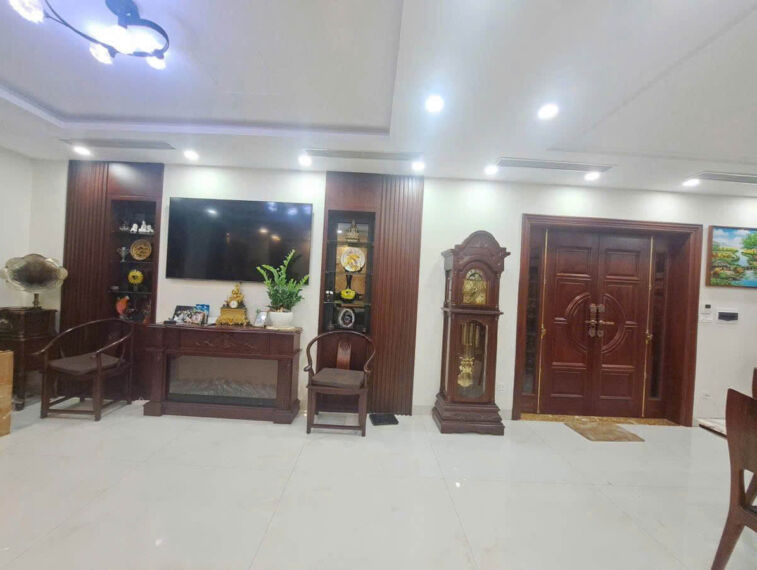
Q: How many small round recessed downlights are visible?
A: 9